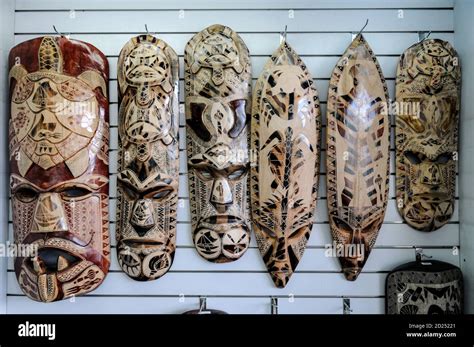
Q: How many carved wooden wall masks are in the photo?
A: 6